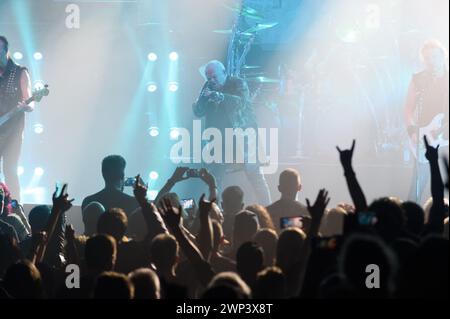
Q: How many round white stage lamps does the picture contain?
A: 13